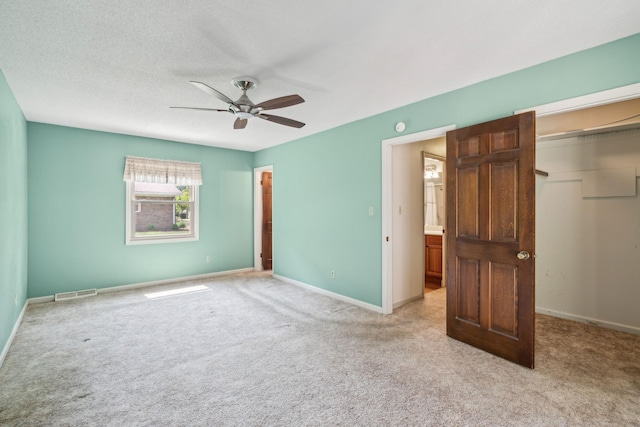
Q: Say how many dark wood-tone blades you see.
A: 3